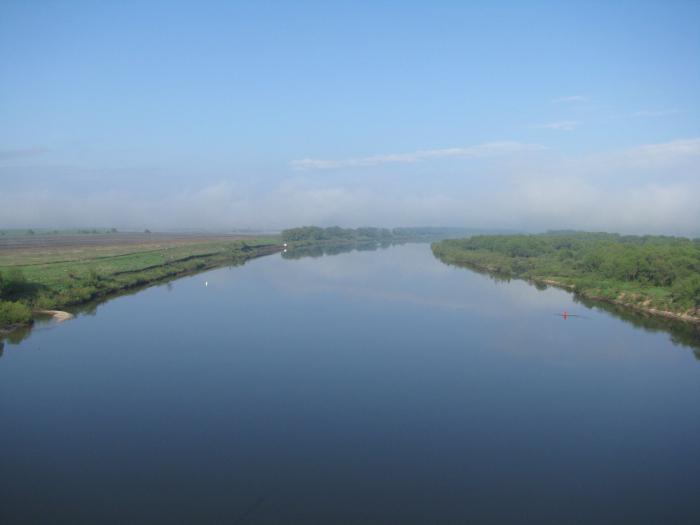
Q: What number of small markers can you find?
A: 3